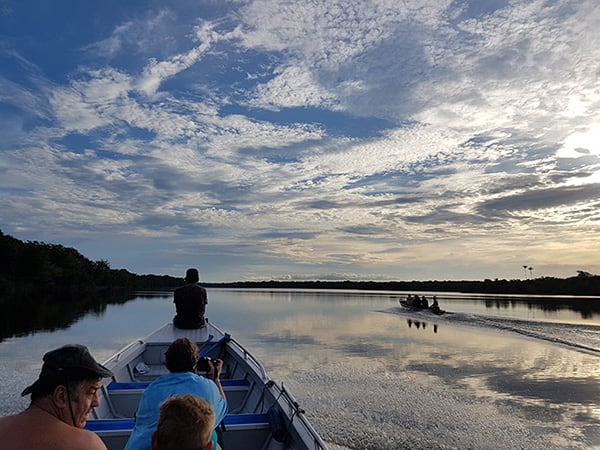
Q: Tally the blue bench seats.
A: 2